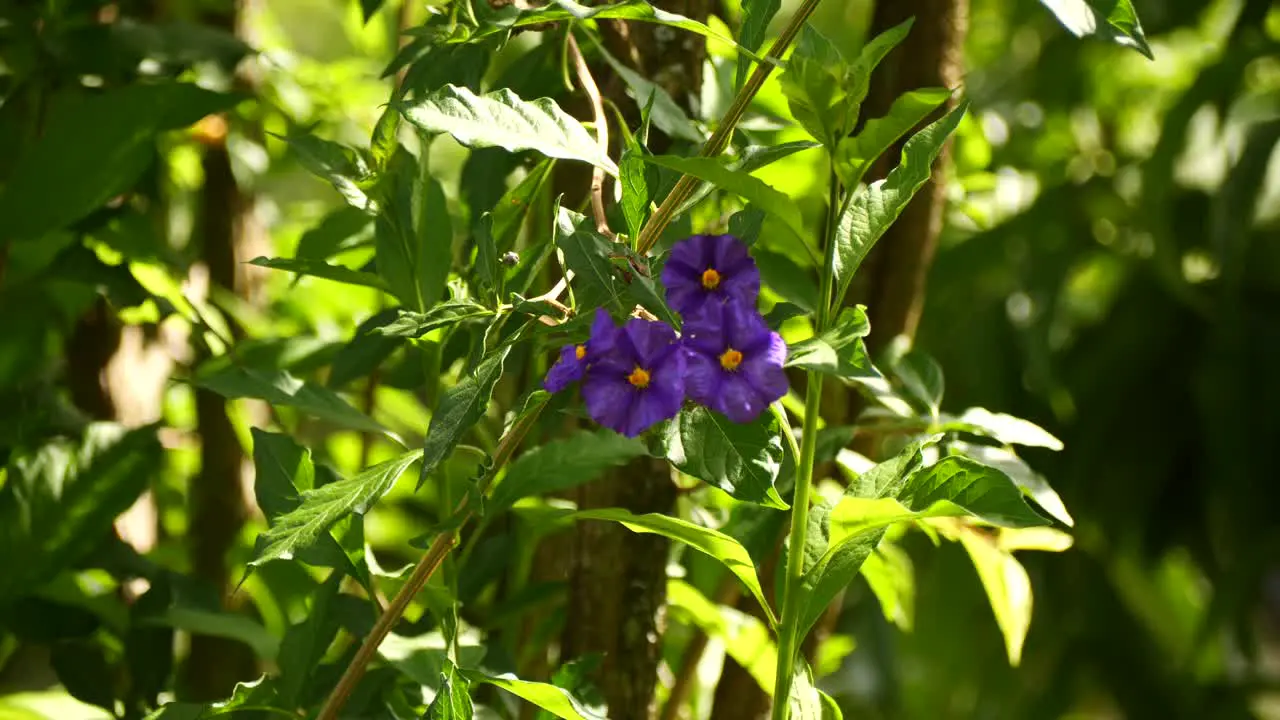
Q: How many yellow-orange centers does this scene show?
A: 4